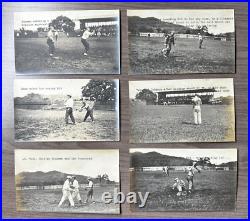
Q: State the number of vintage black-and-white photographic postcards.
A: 6